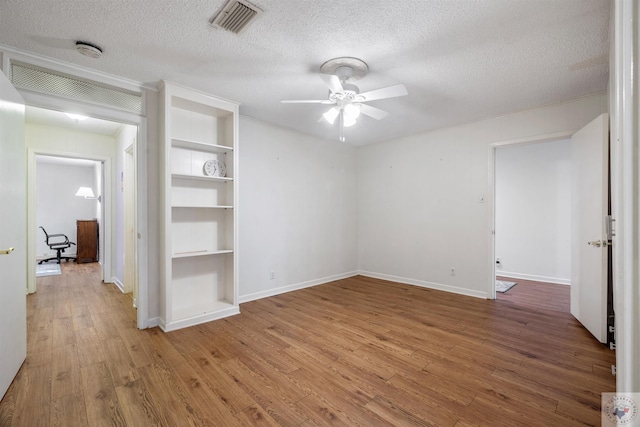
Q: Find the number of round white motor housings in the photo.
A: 1